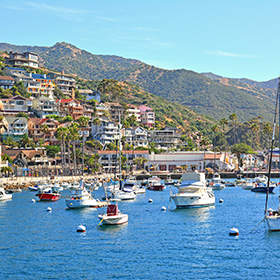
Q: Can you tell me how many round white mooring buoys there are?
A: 7